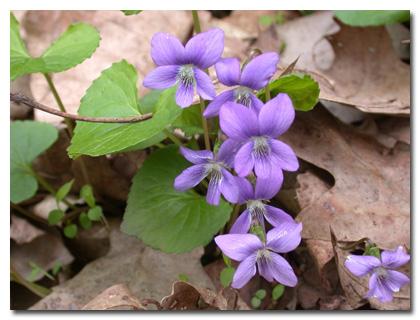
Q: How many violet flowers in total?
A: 7